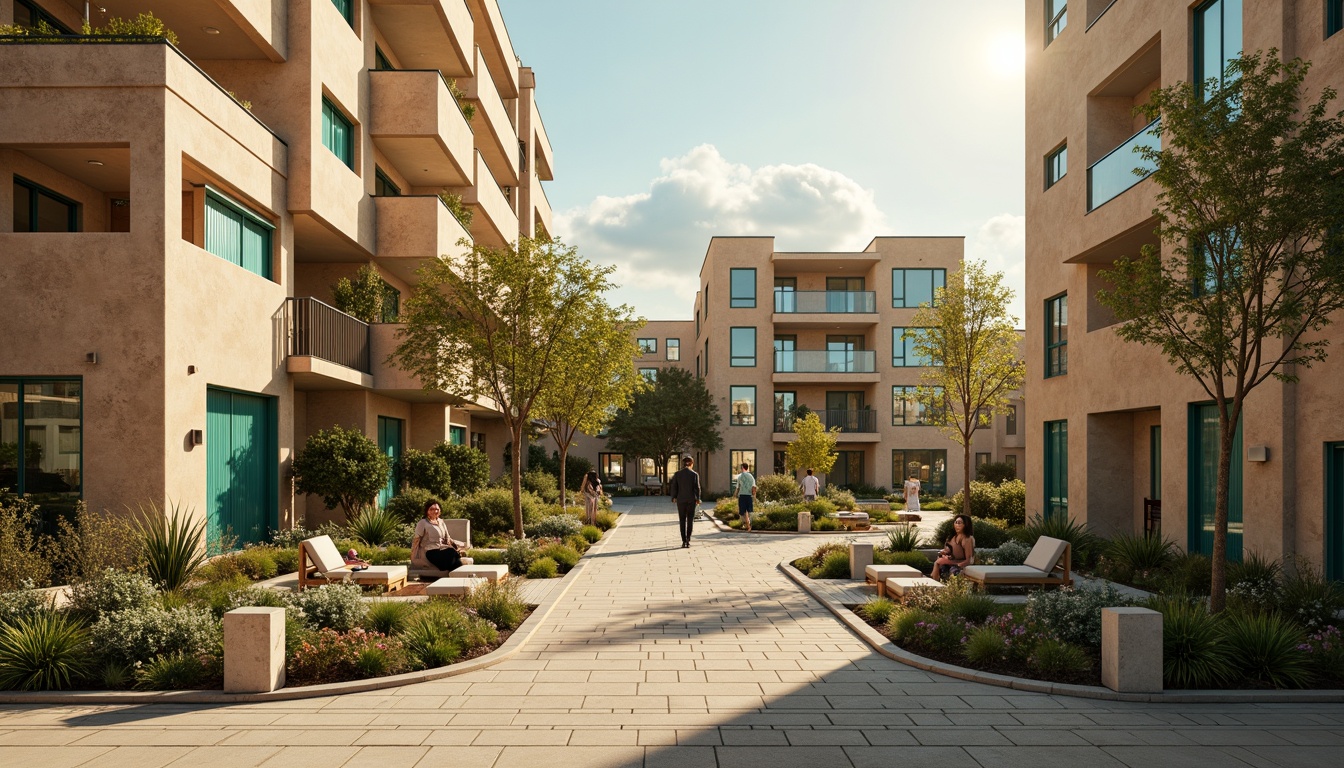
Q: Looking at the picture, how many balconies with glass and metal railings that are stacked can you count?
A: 3